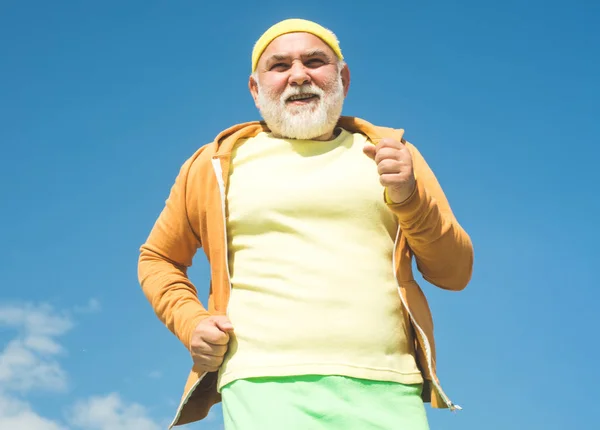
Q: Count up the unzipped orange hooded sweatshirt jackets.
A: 1